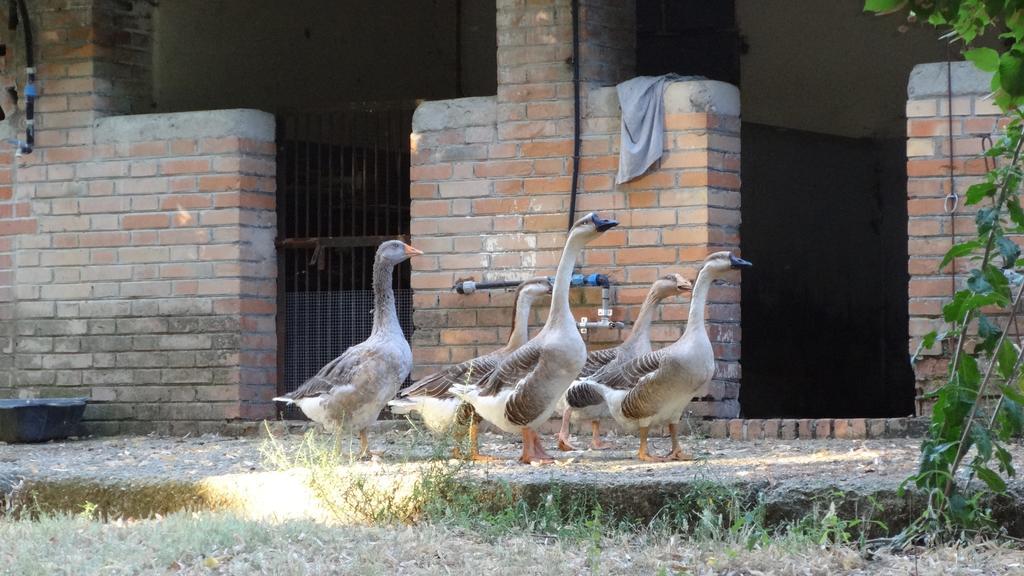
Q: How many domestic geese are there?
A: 5